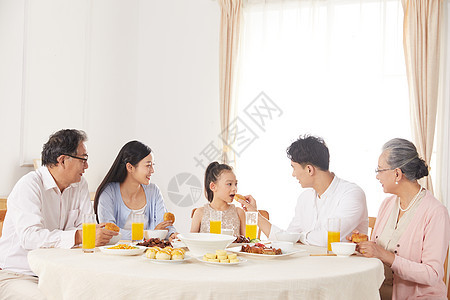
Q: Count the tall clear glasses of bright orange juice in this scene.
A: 5